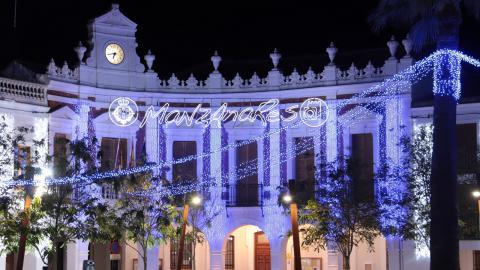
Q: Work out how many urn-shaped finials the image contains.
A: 7